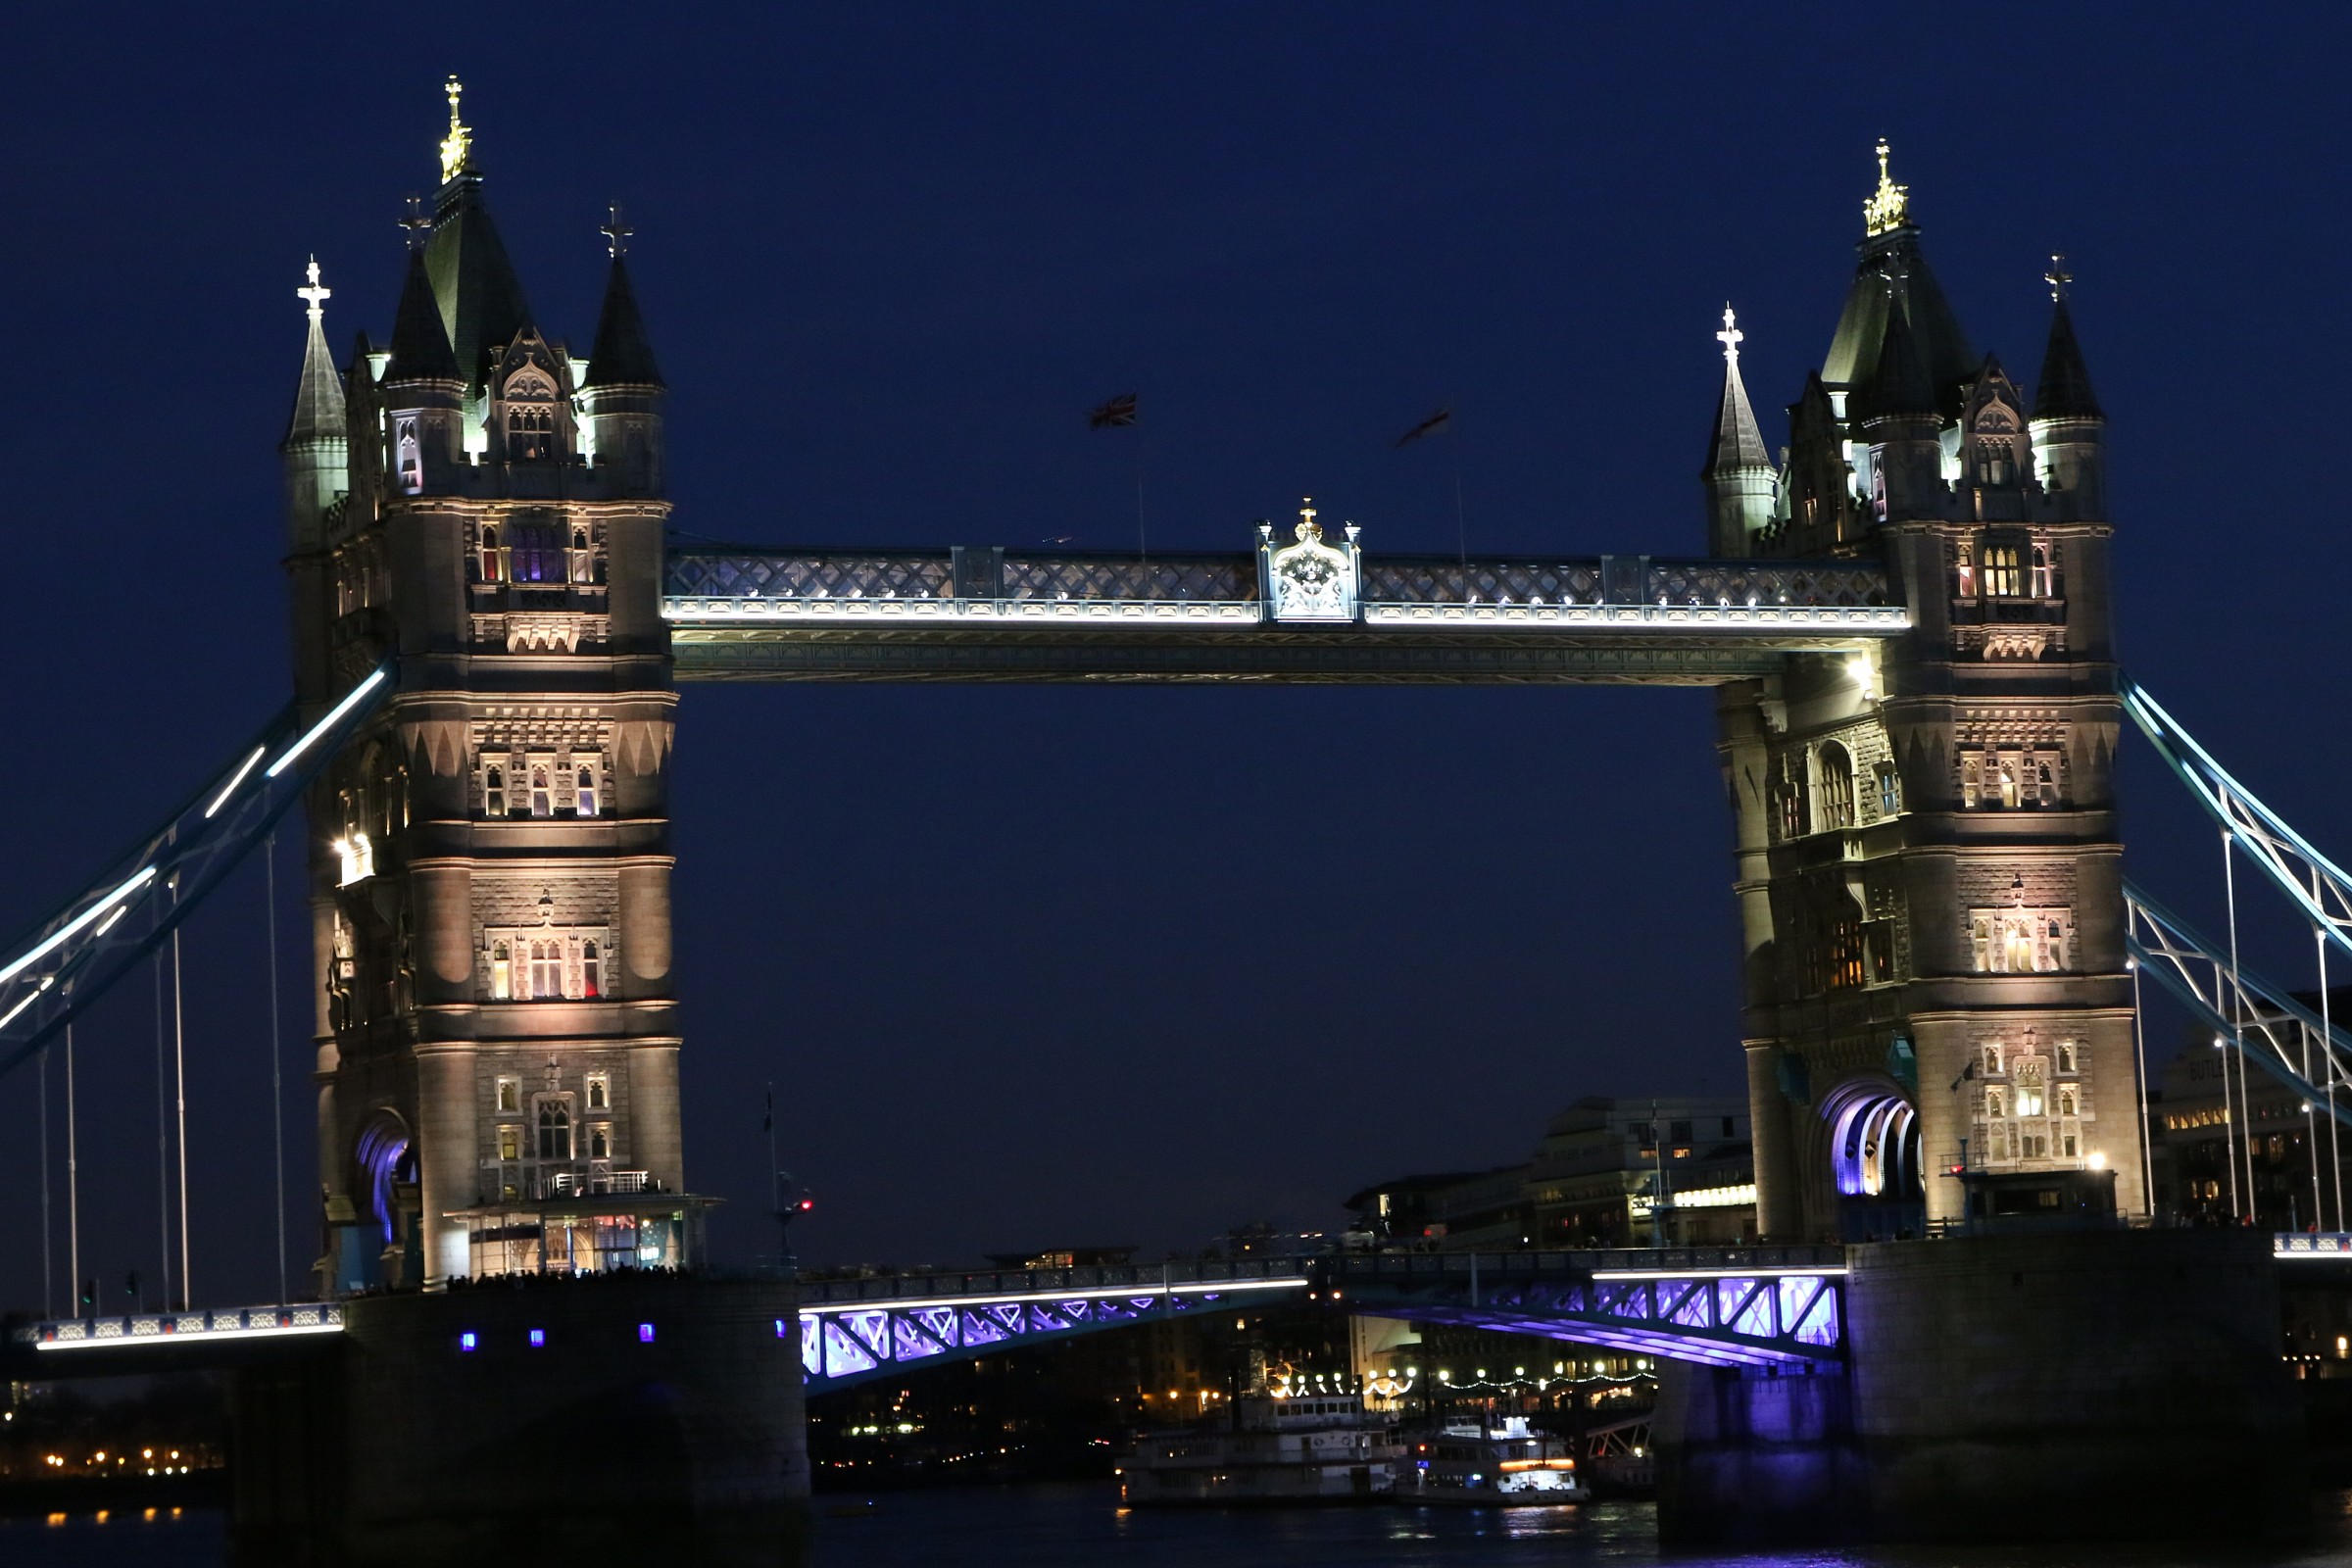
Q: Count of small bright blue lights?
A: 4